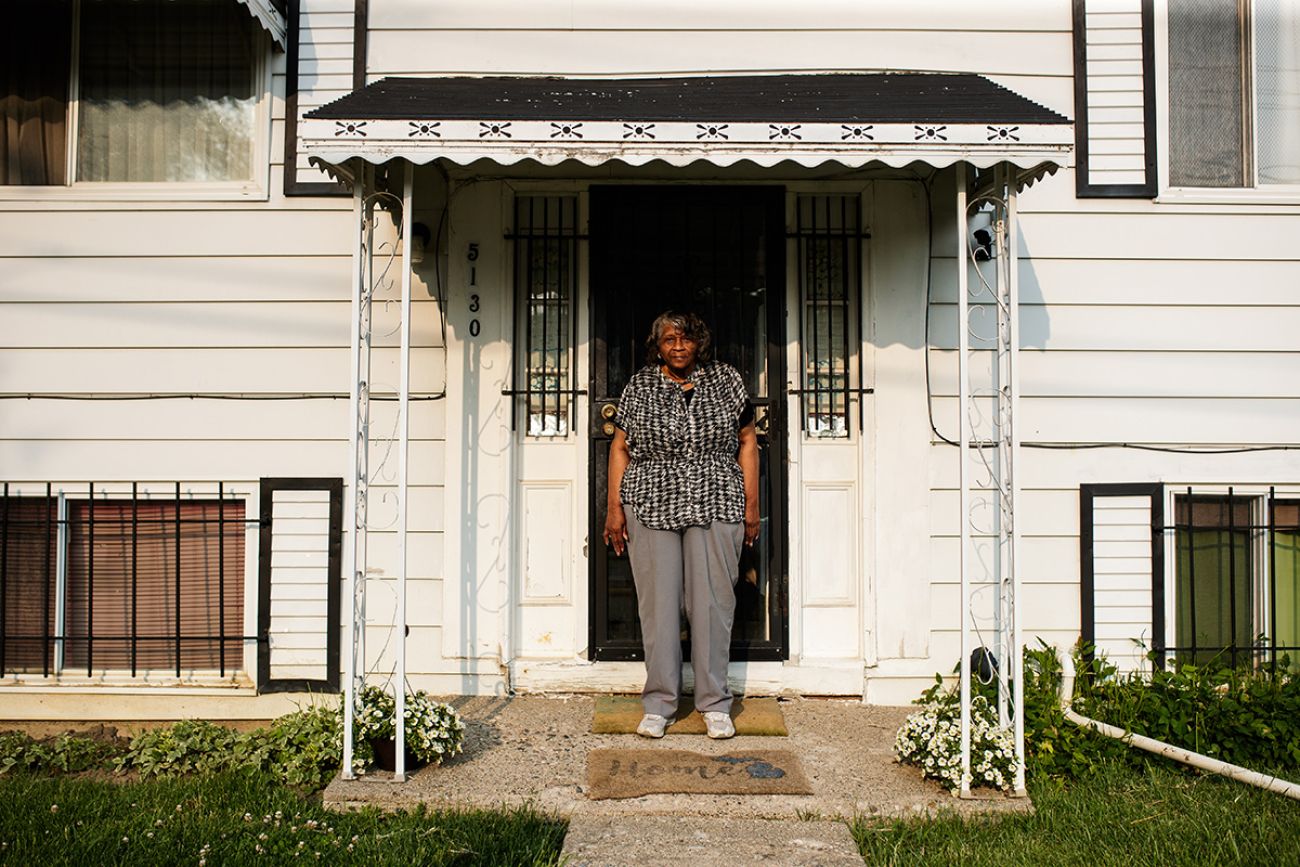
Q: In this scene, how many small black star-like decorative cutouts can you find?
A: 10